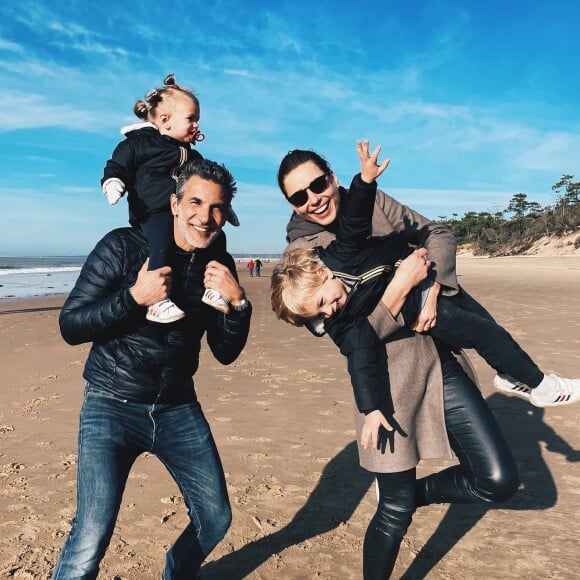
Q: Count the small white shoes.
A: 4